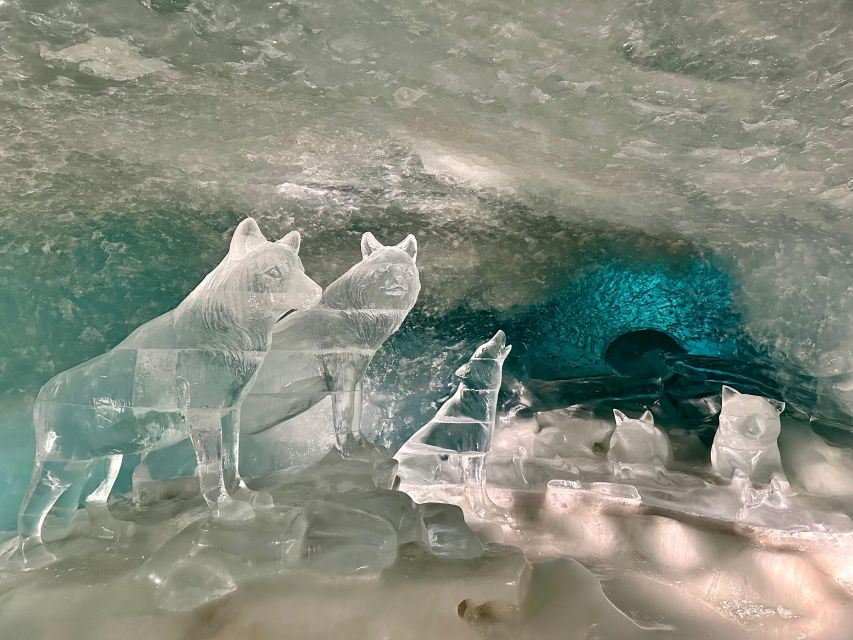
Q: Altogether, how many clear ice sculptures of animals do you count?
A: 5